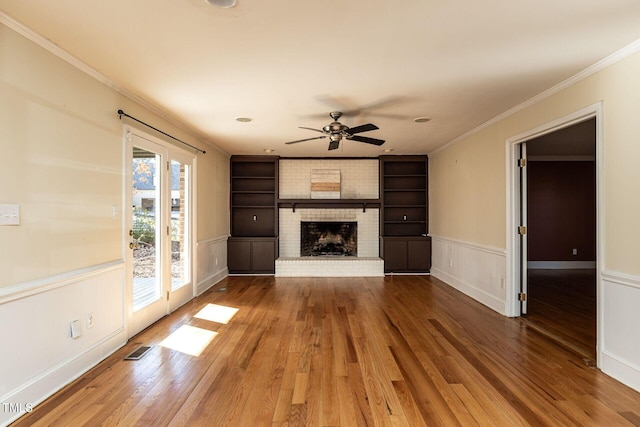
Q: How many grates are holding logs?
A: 1